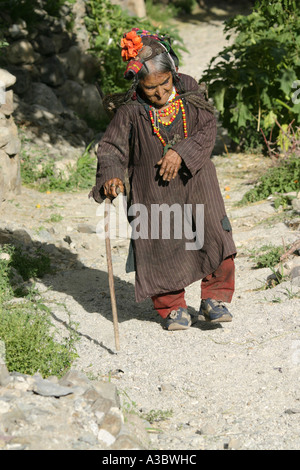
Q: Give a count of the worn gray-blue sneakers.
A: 2